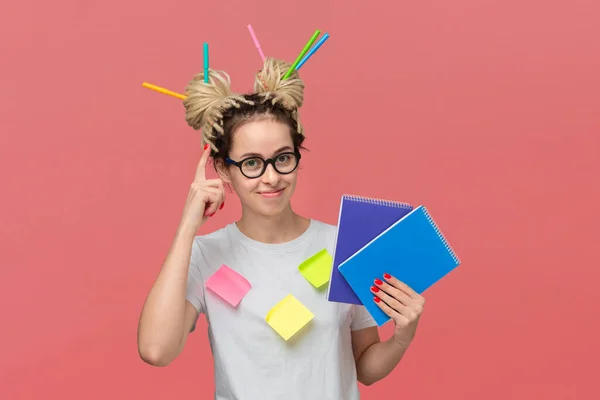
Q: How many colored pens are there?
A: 5